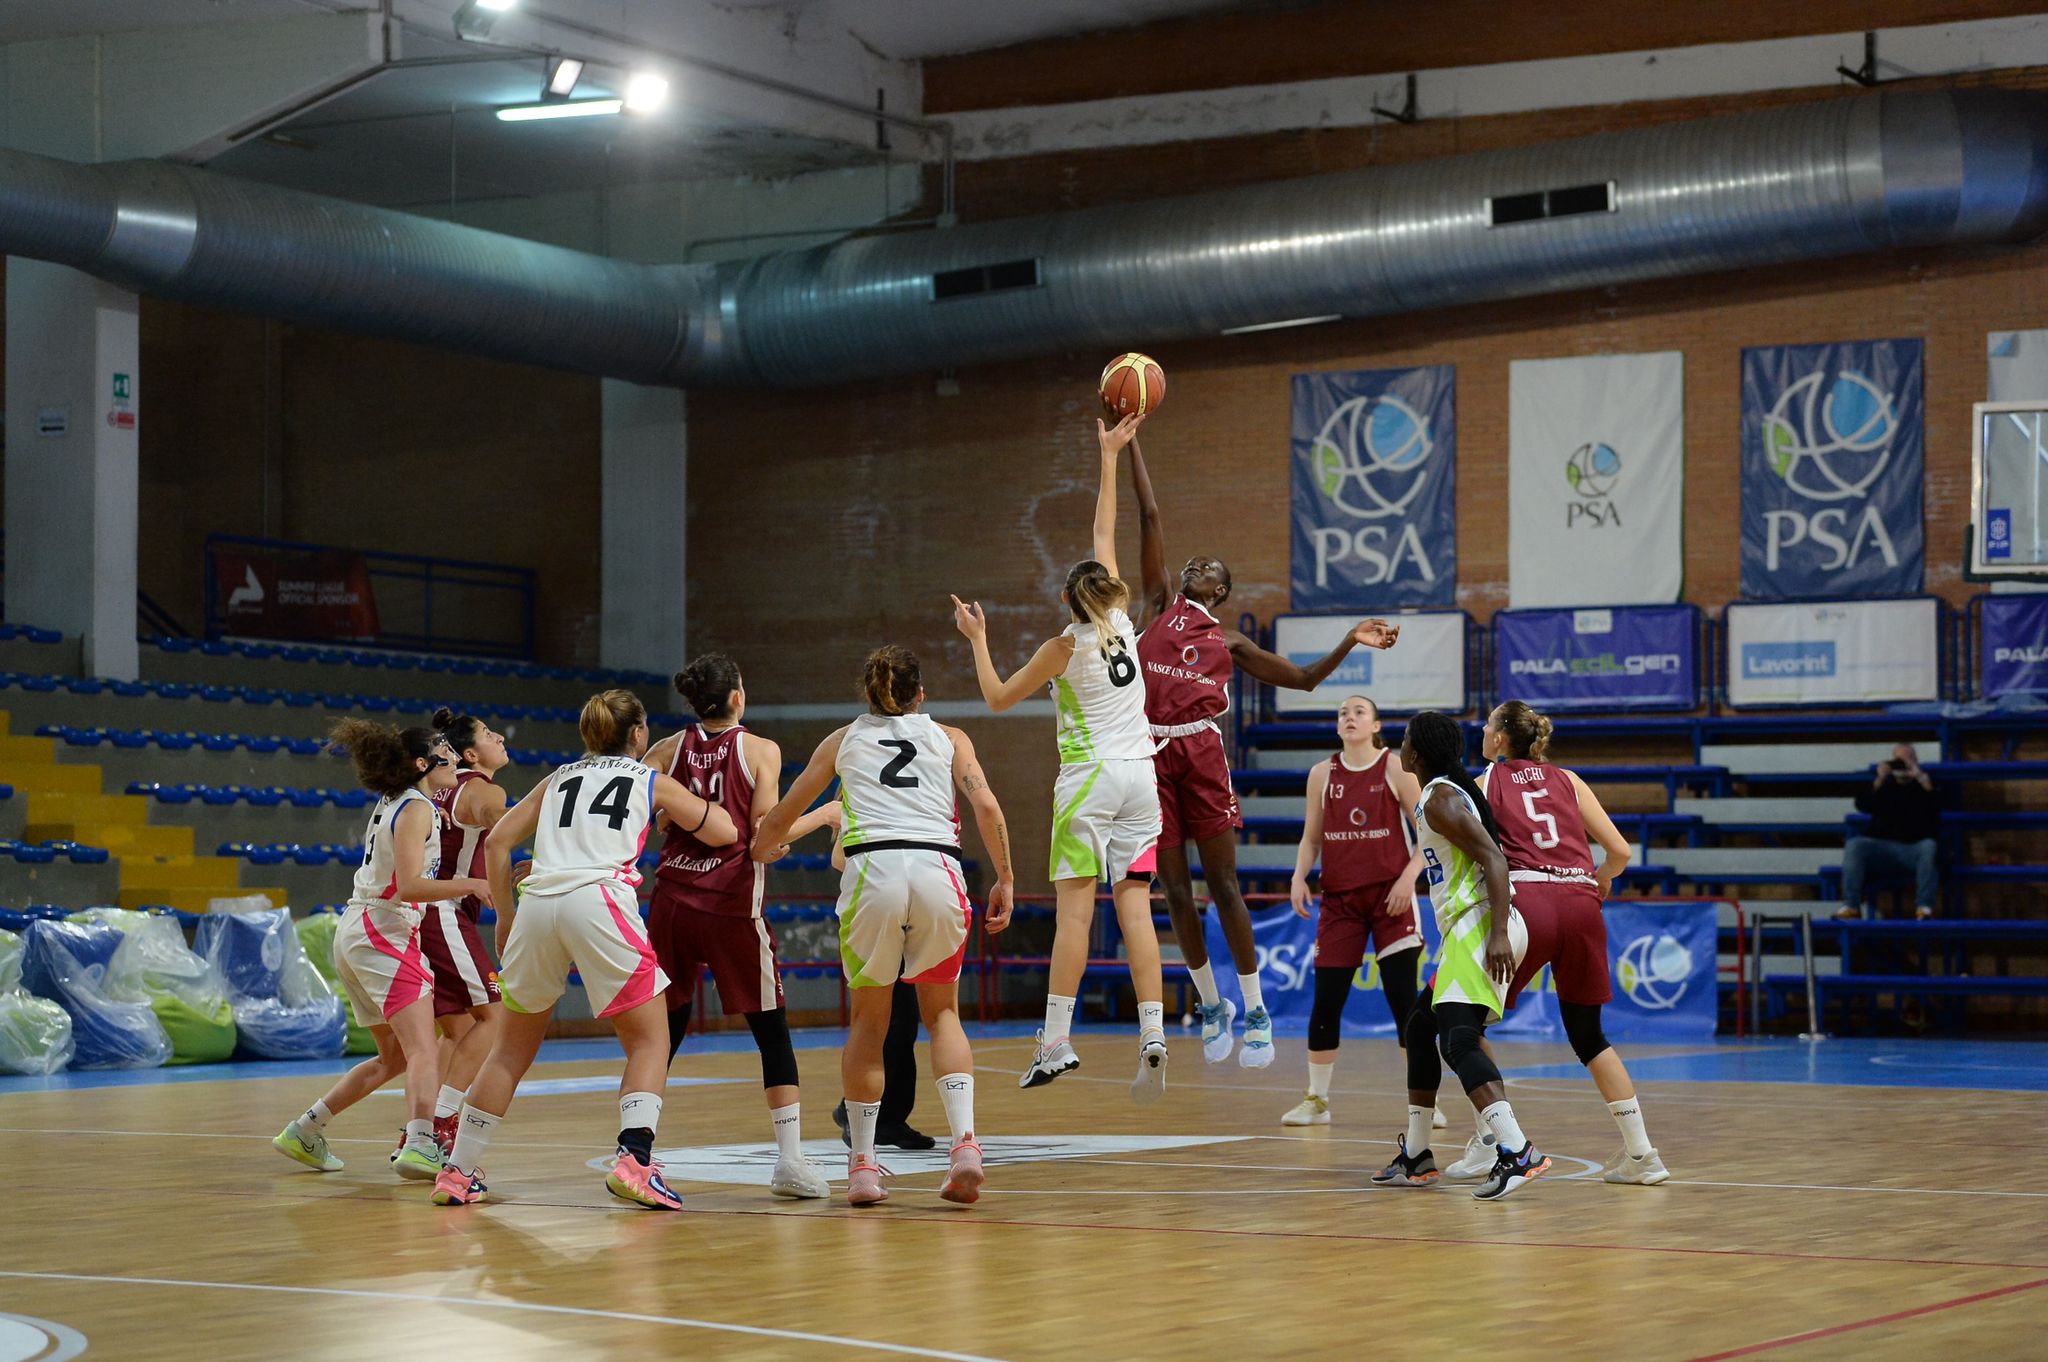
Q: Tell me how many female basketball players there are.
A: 10